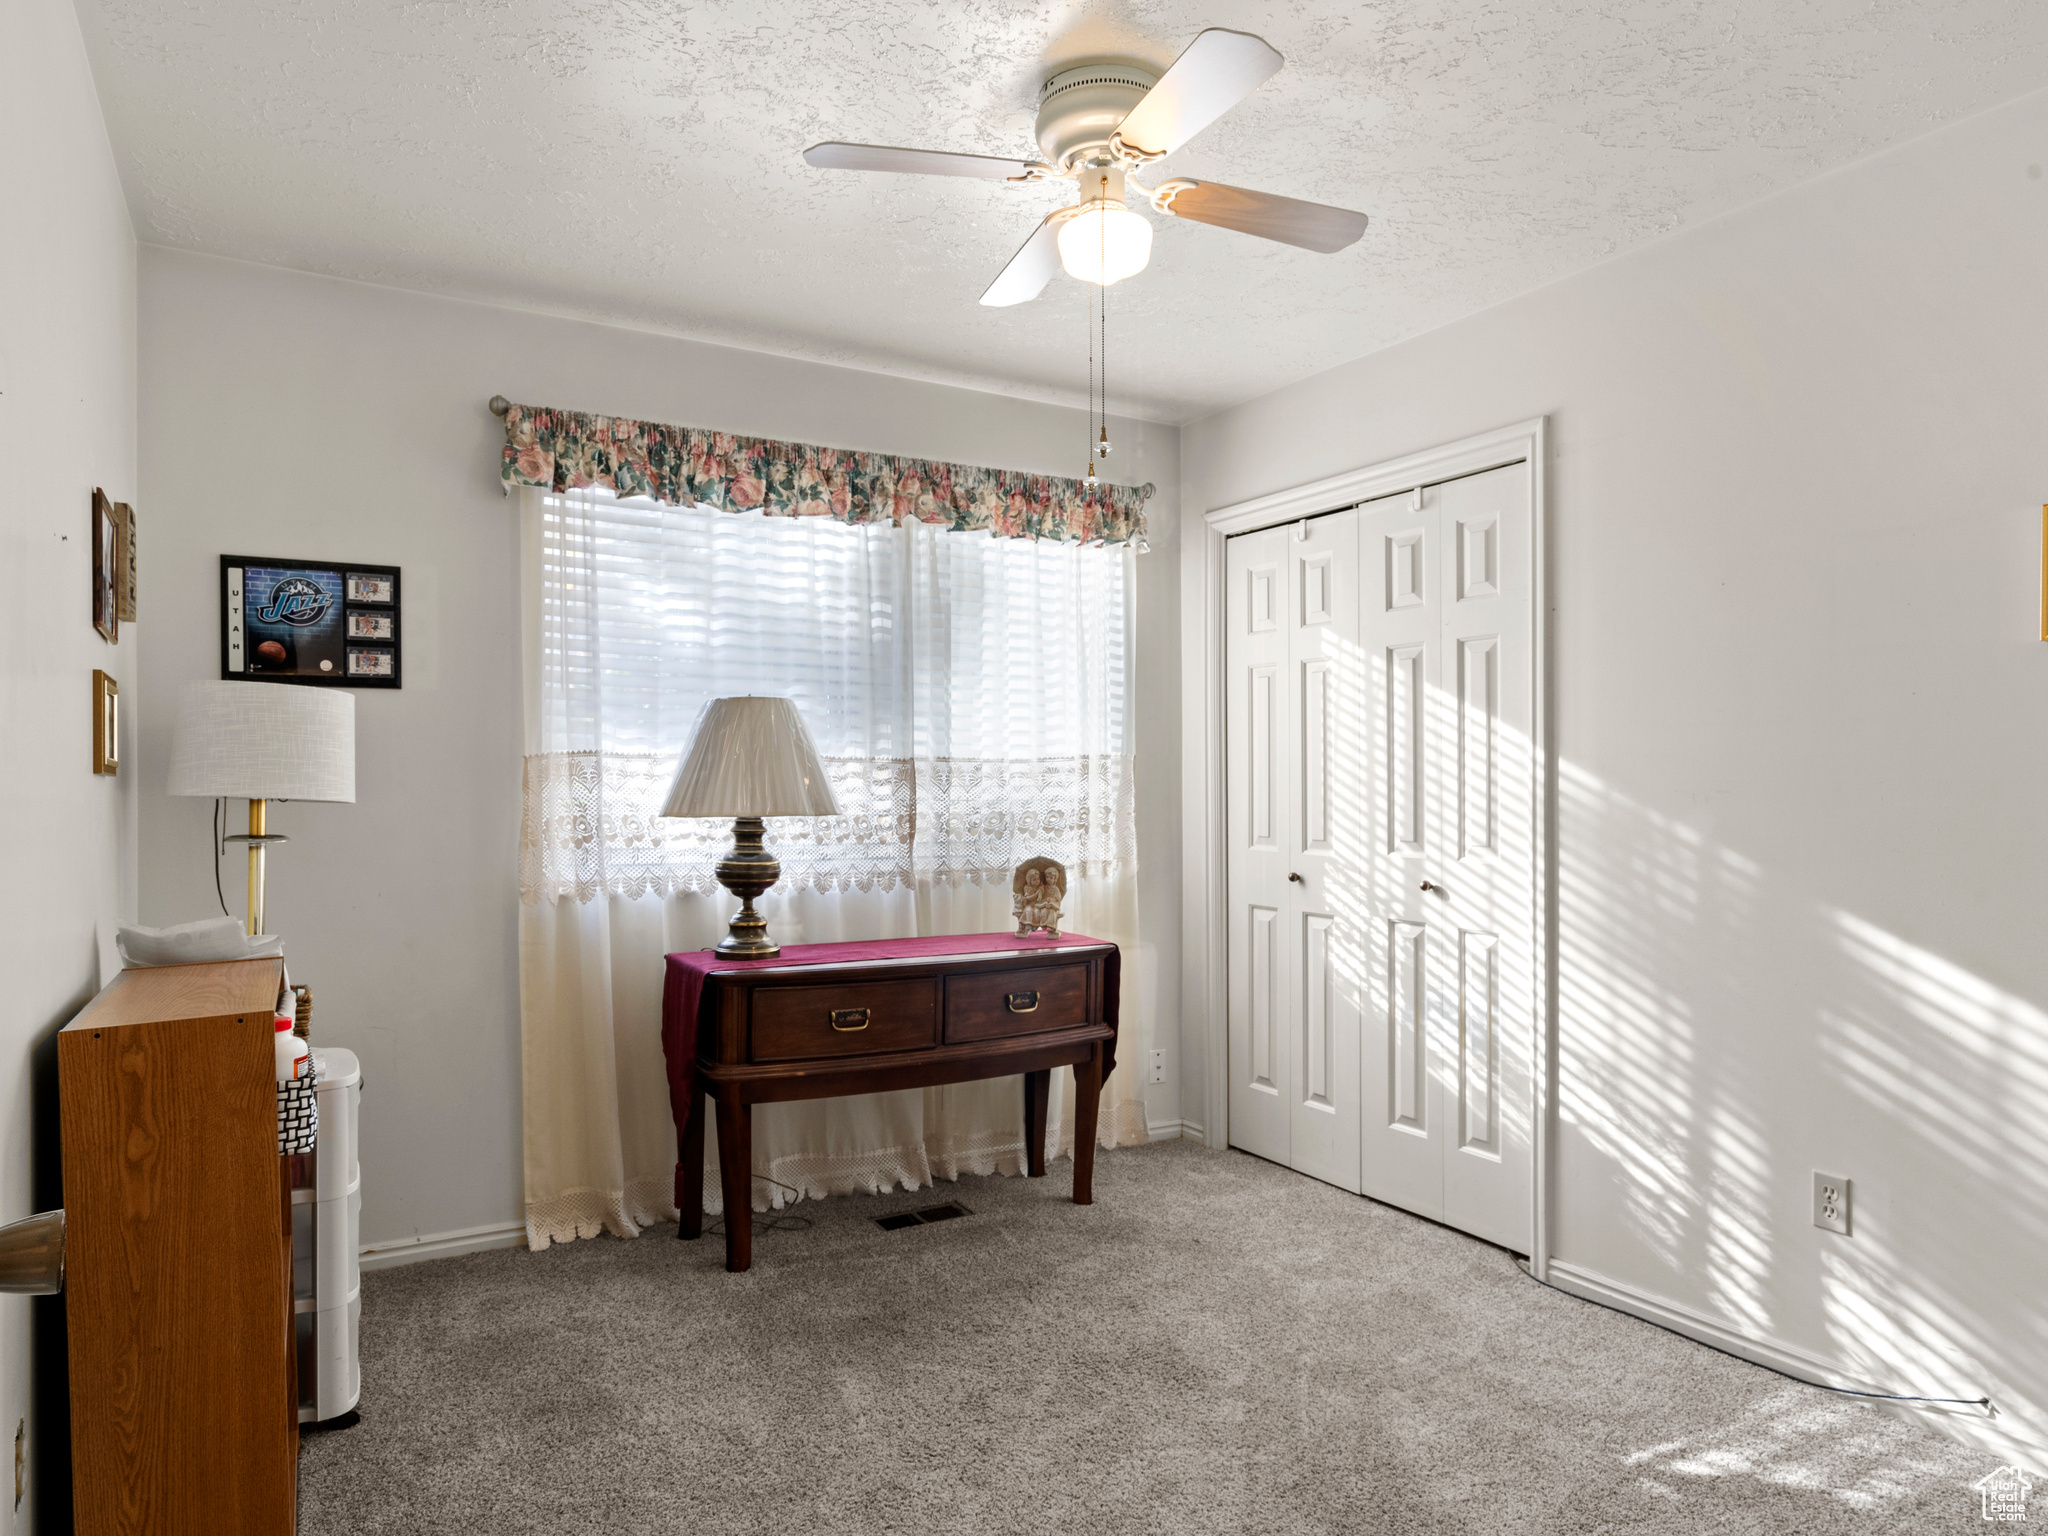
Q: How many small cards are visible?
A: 3